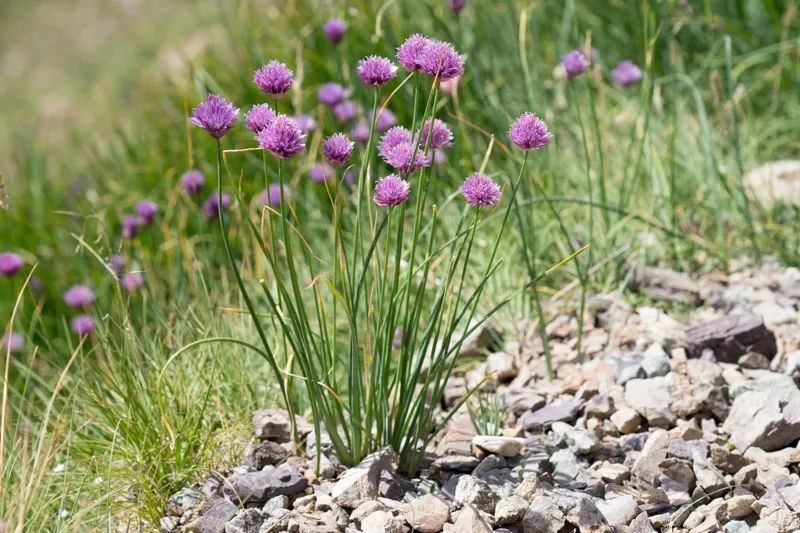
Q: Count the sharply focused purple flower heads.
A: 14